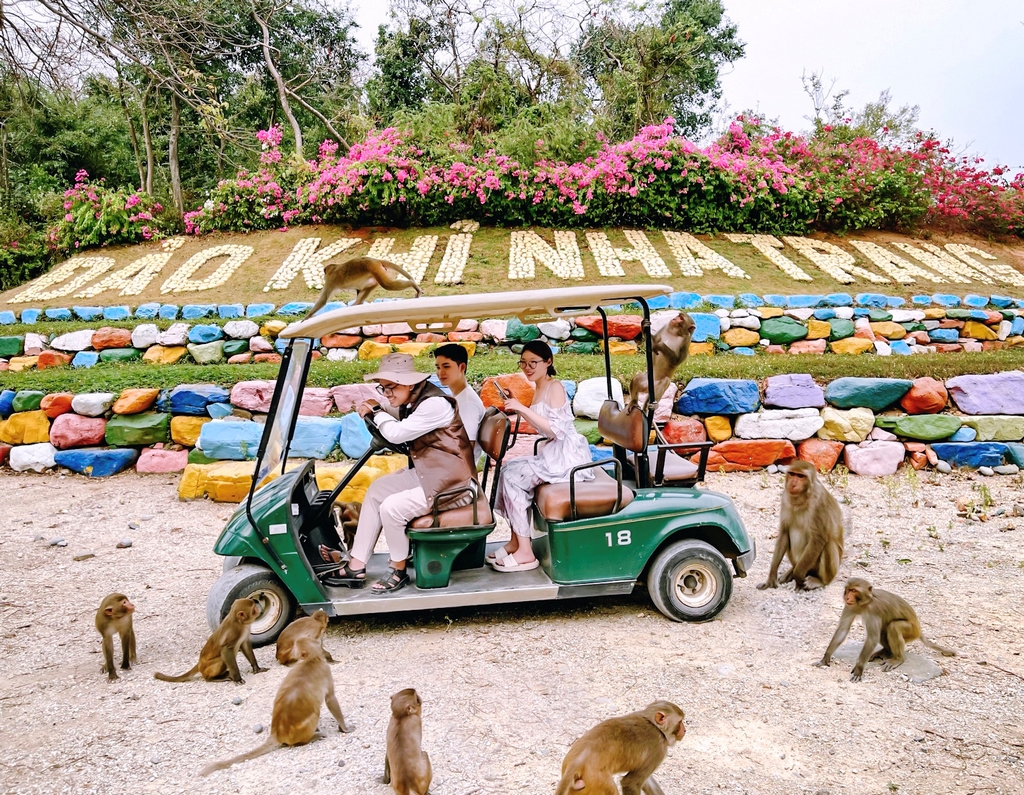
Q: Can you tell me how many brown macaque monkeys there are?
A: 11